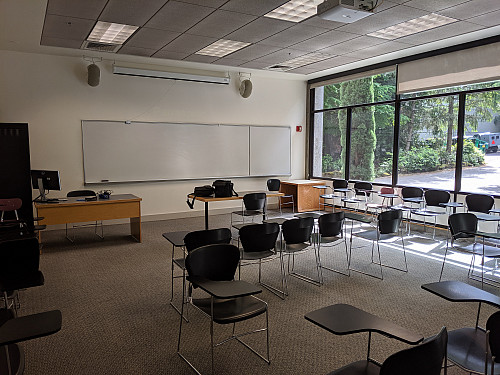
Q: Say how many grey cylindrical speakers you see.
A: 2